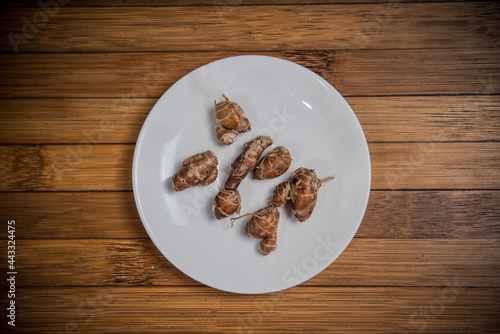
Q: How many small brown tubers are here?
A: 7